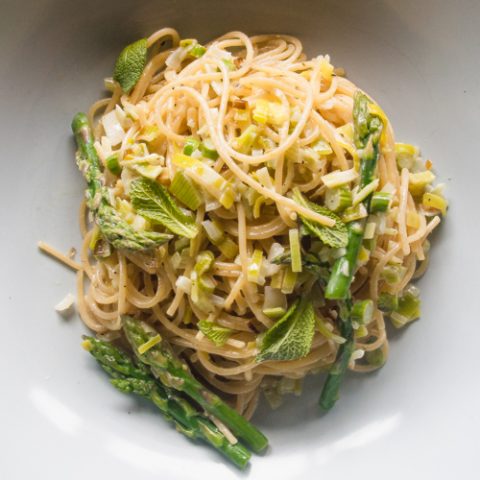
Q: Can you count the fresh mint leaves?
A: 5